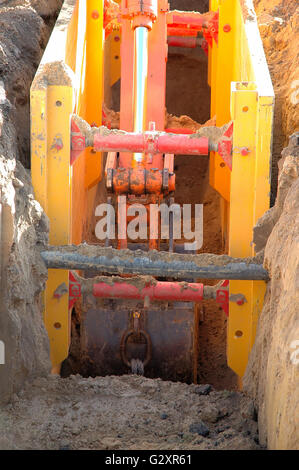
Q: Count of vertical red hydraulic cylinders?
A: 1